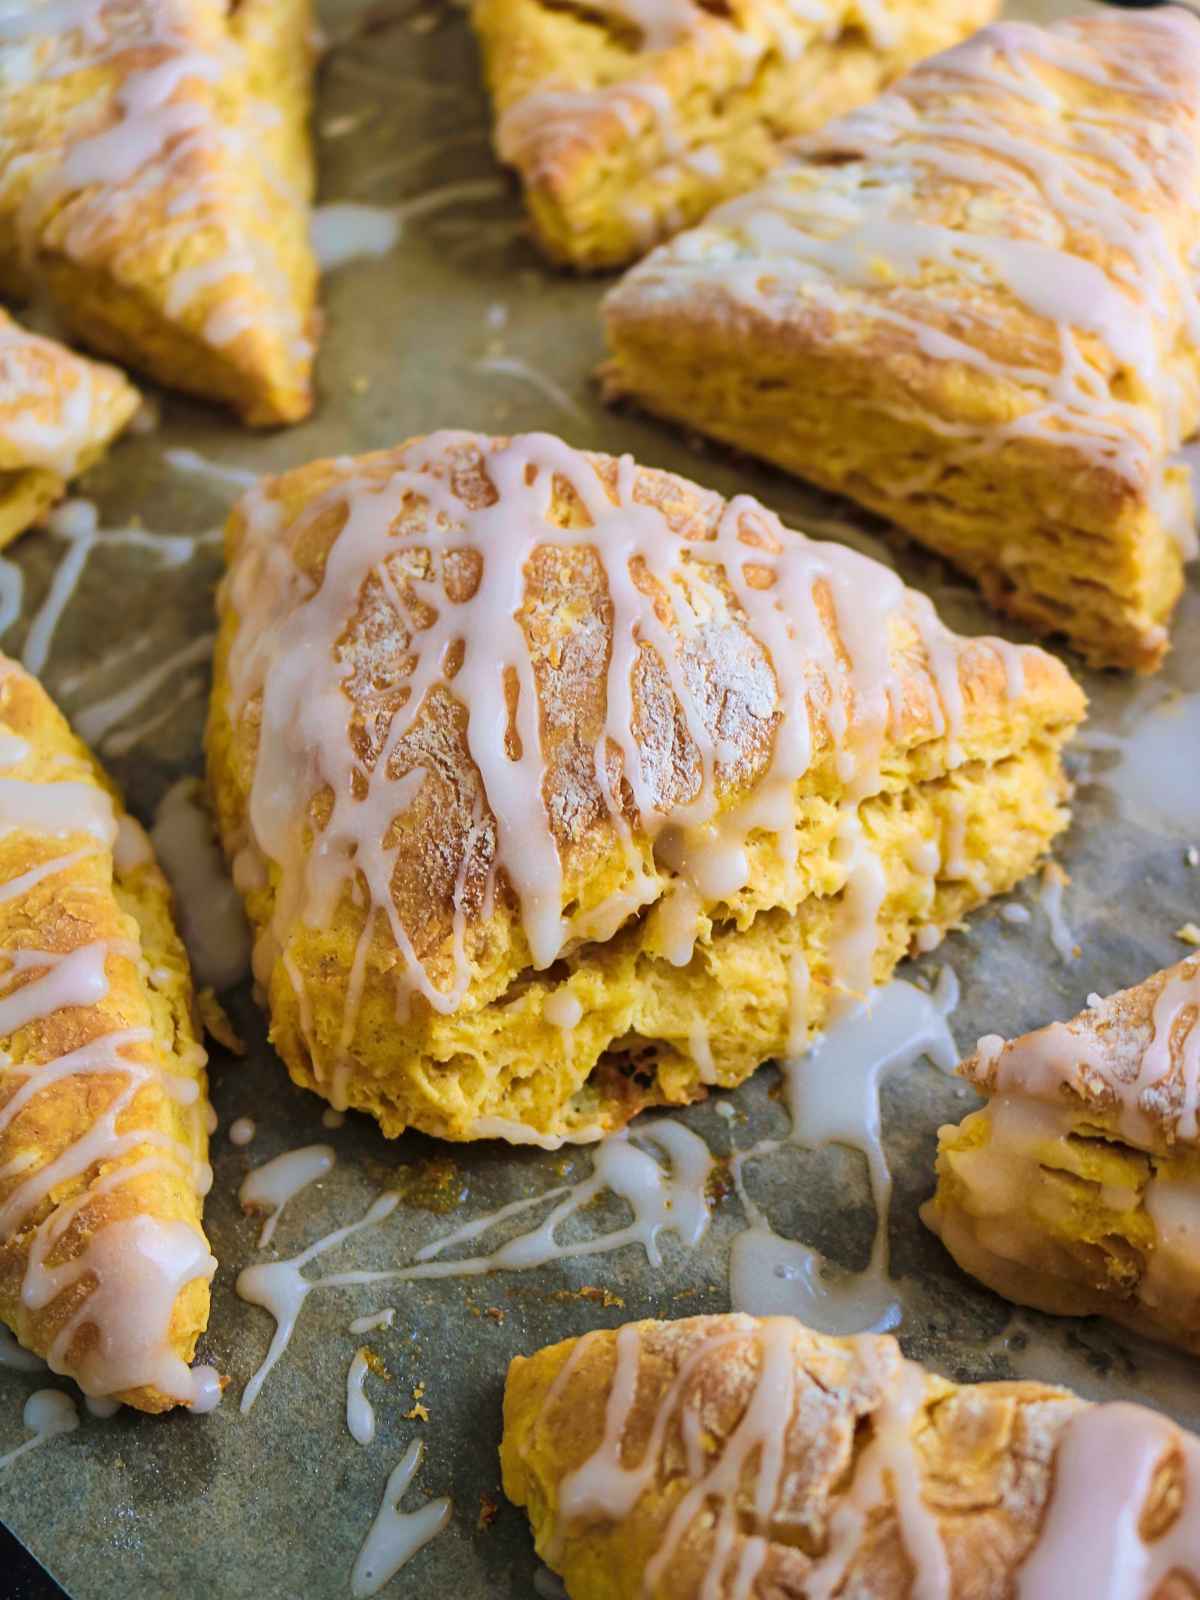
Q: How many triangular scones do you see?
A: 8